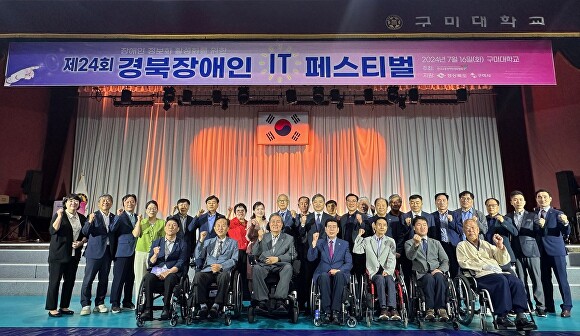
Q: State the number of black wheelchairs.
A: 6